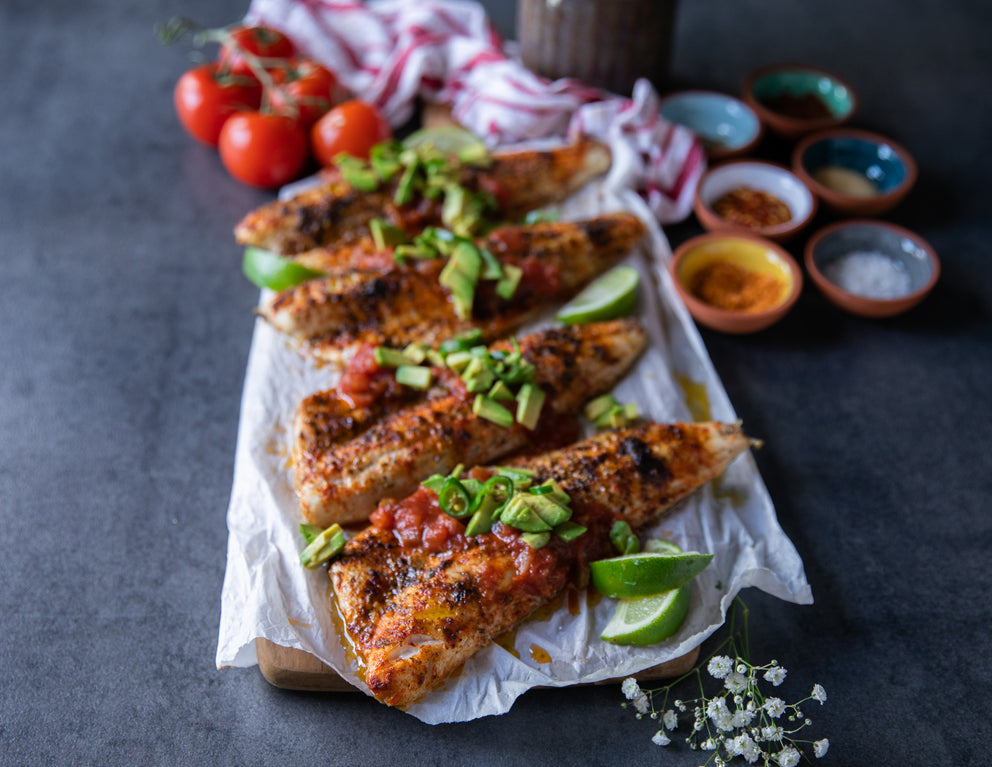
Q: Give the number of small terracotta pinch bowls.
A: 6